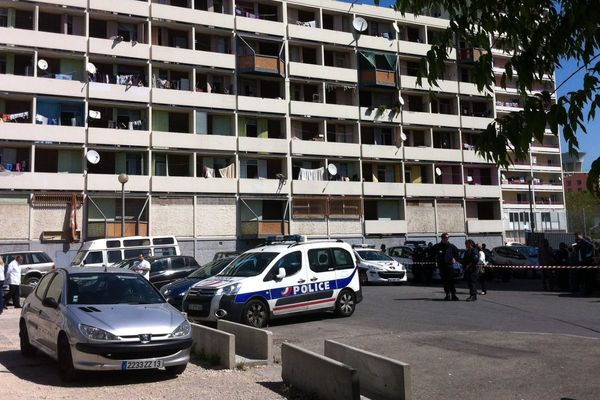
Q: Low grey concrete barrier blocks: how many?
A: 4